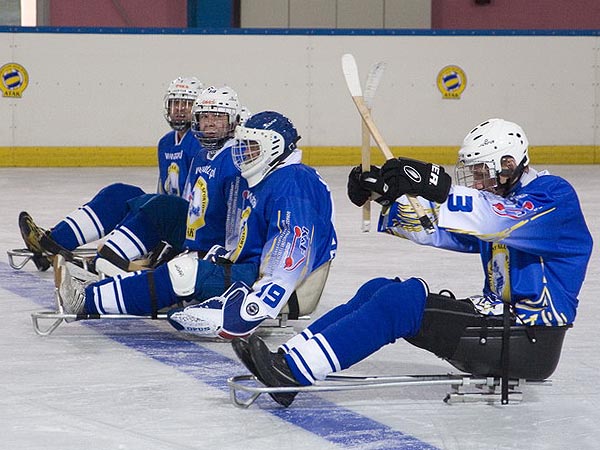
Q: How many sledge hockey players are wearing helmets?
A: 4